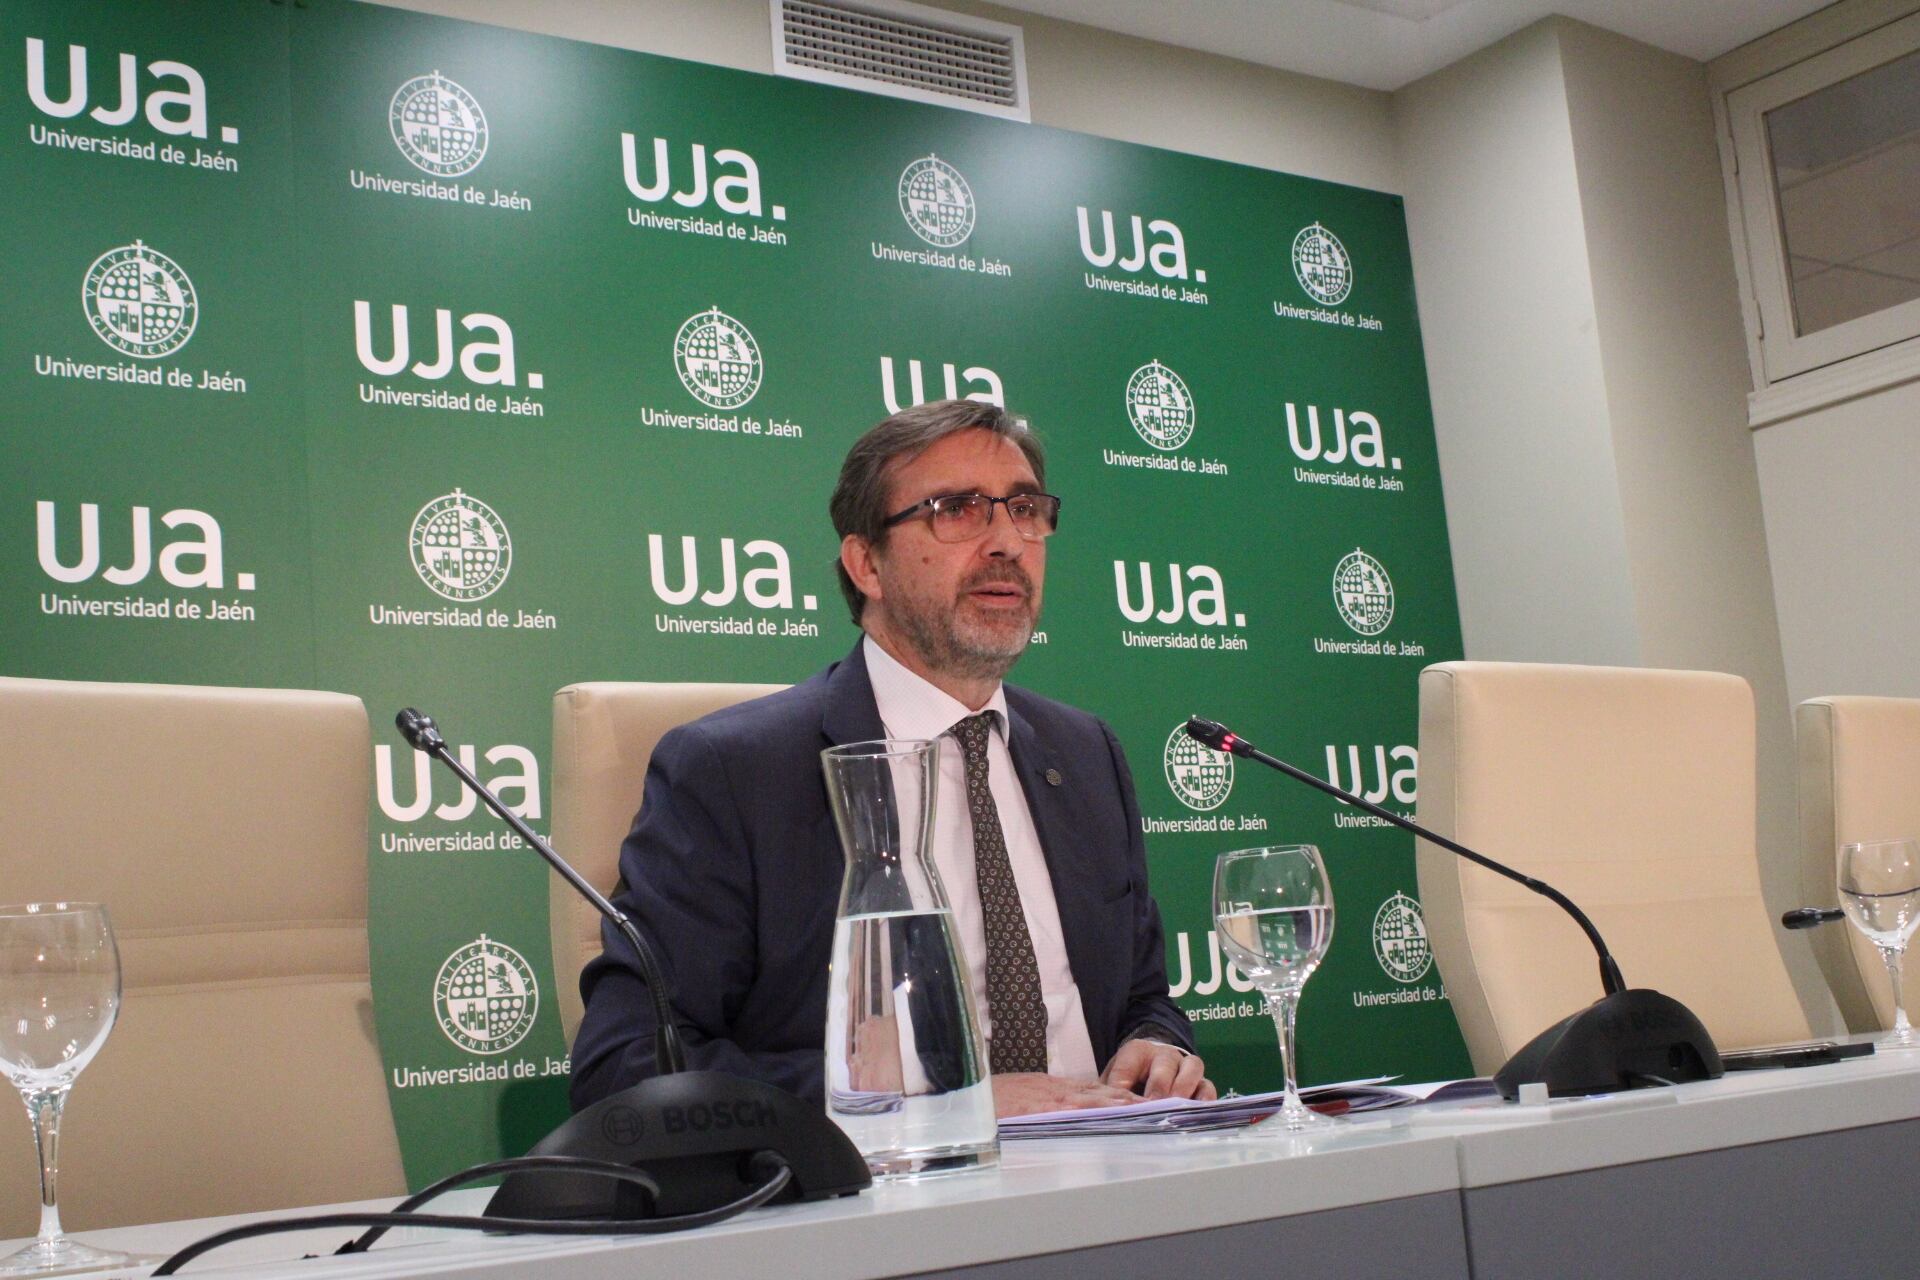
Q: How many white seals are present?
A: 11